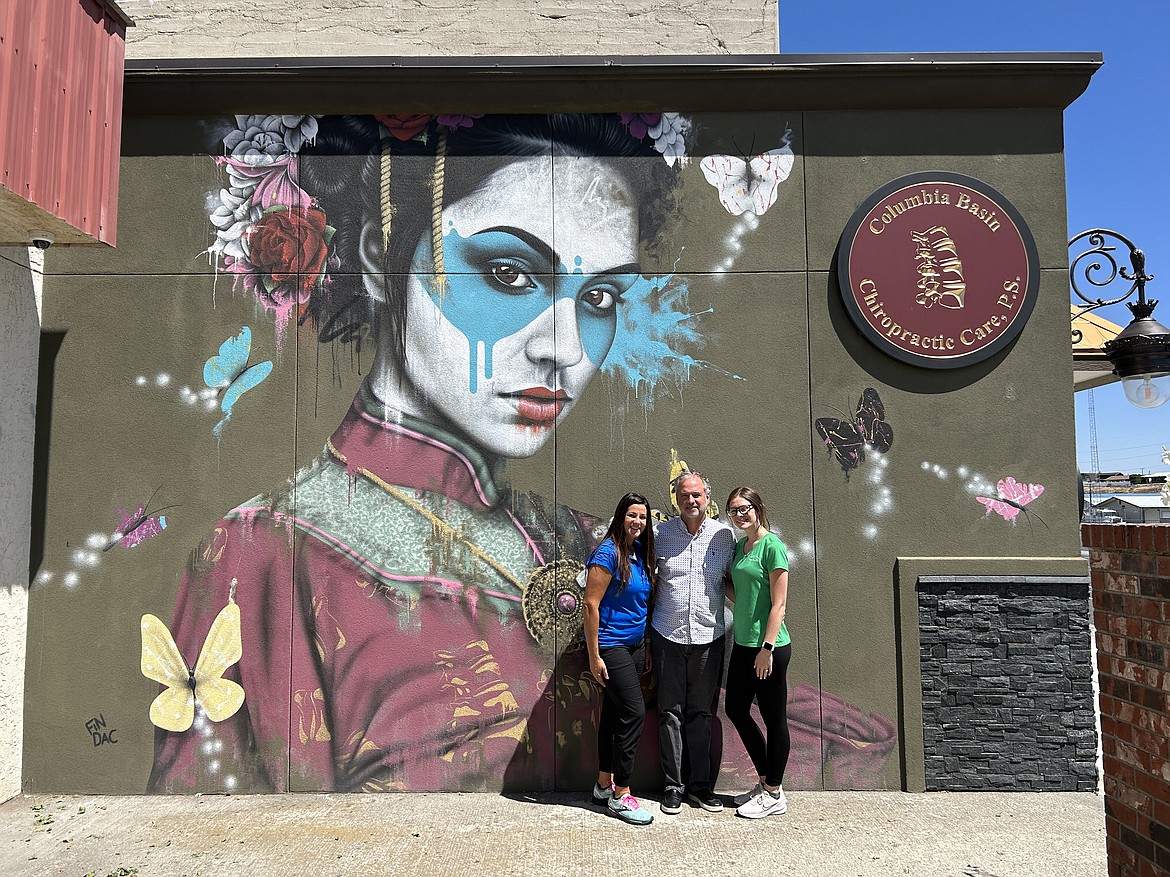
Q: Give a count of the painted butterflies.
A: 7